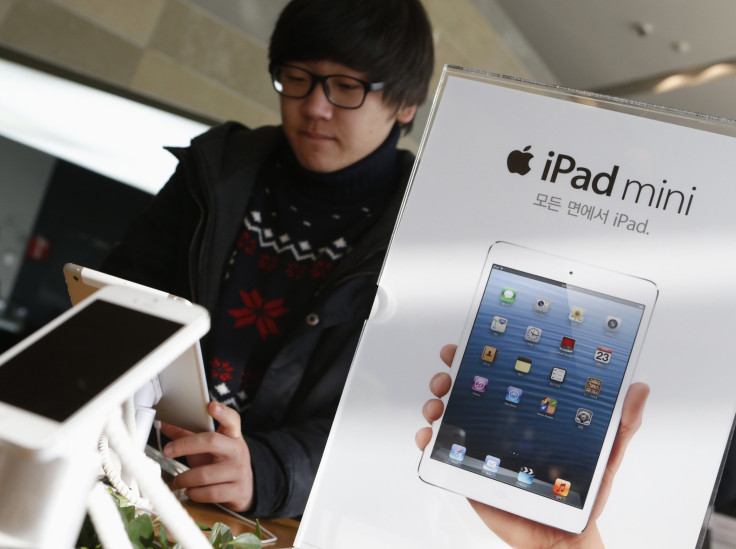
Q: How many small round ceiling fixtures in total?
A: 2